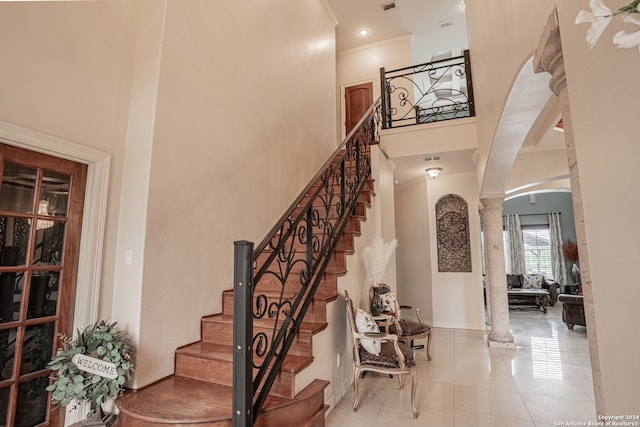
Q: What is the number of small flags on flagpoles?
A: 0